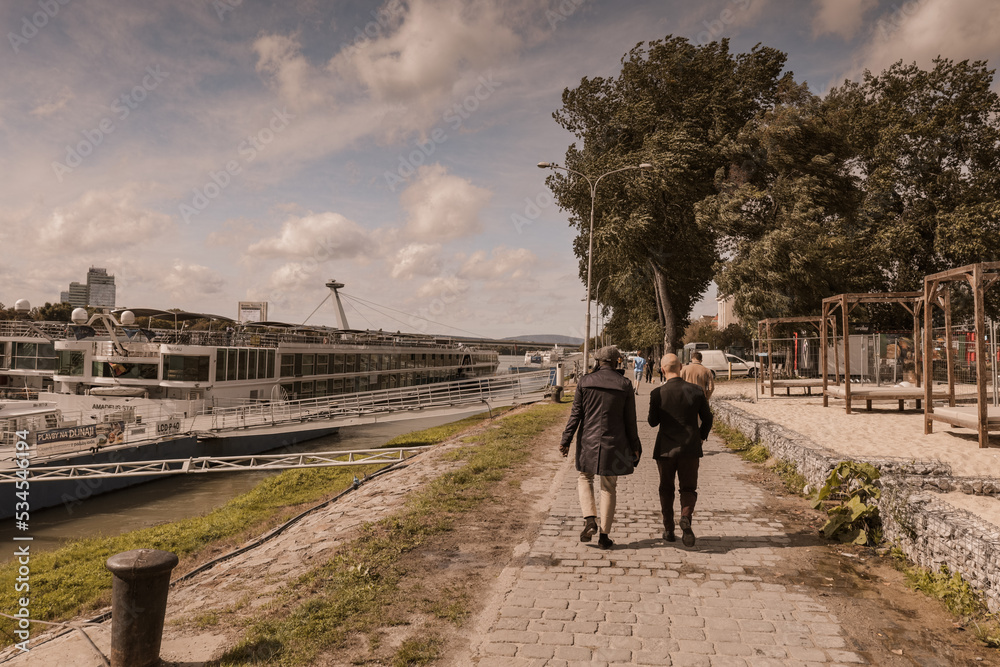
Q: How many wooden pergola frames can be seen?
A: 3